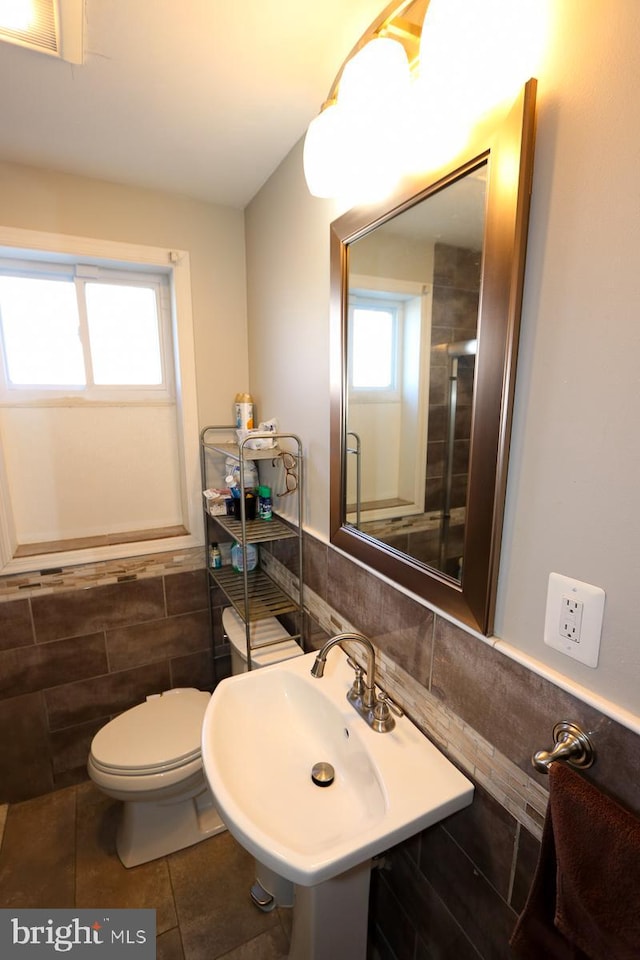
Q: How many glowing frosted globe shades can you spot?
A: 3